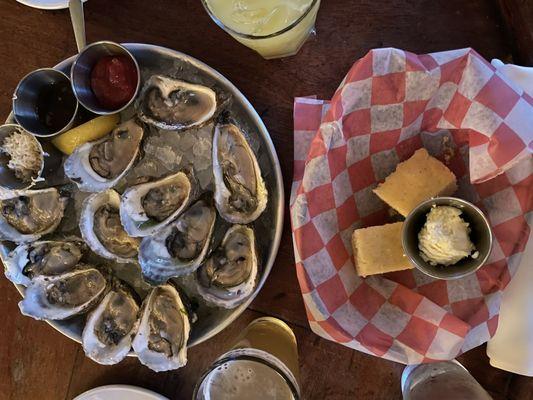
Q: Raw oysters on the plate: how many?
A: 12